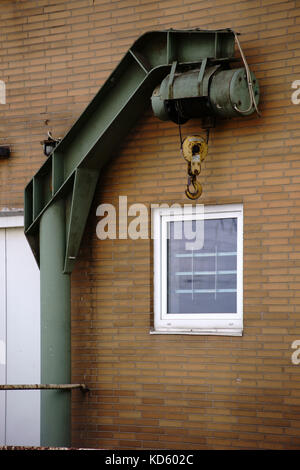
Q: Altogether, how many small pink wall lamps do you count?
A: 0